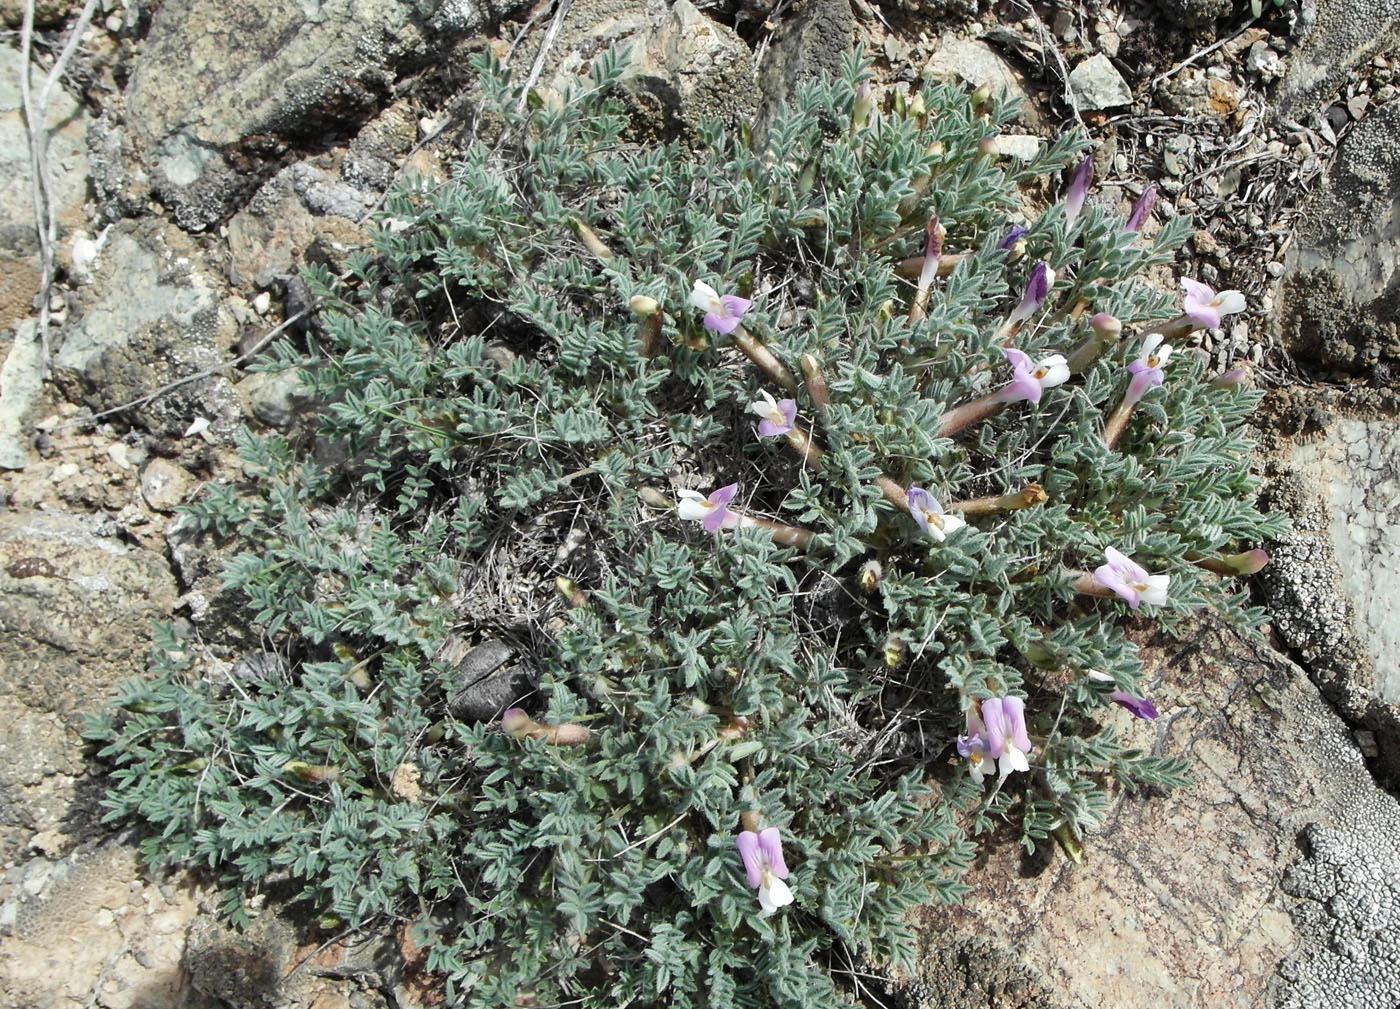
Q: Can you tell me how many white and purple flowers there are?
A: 11